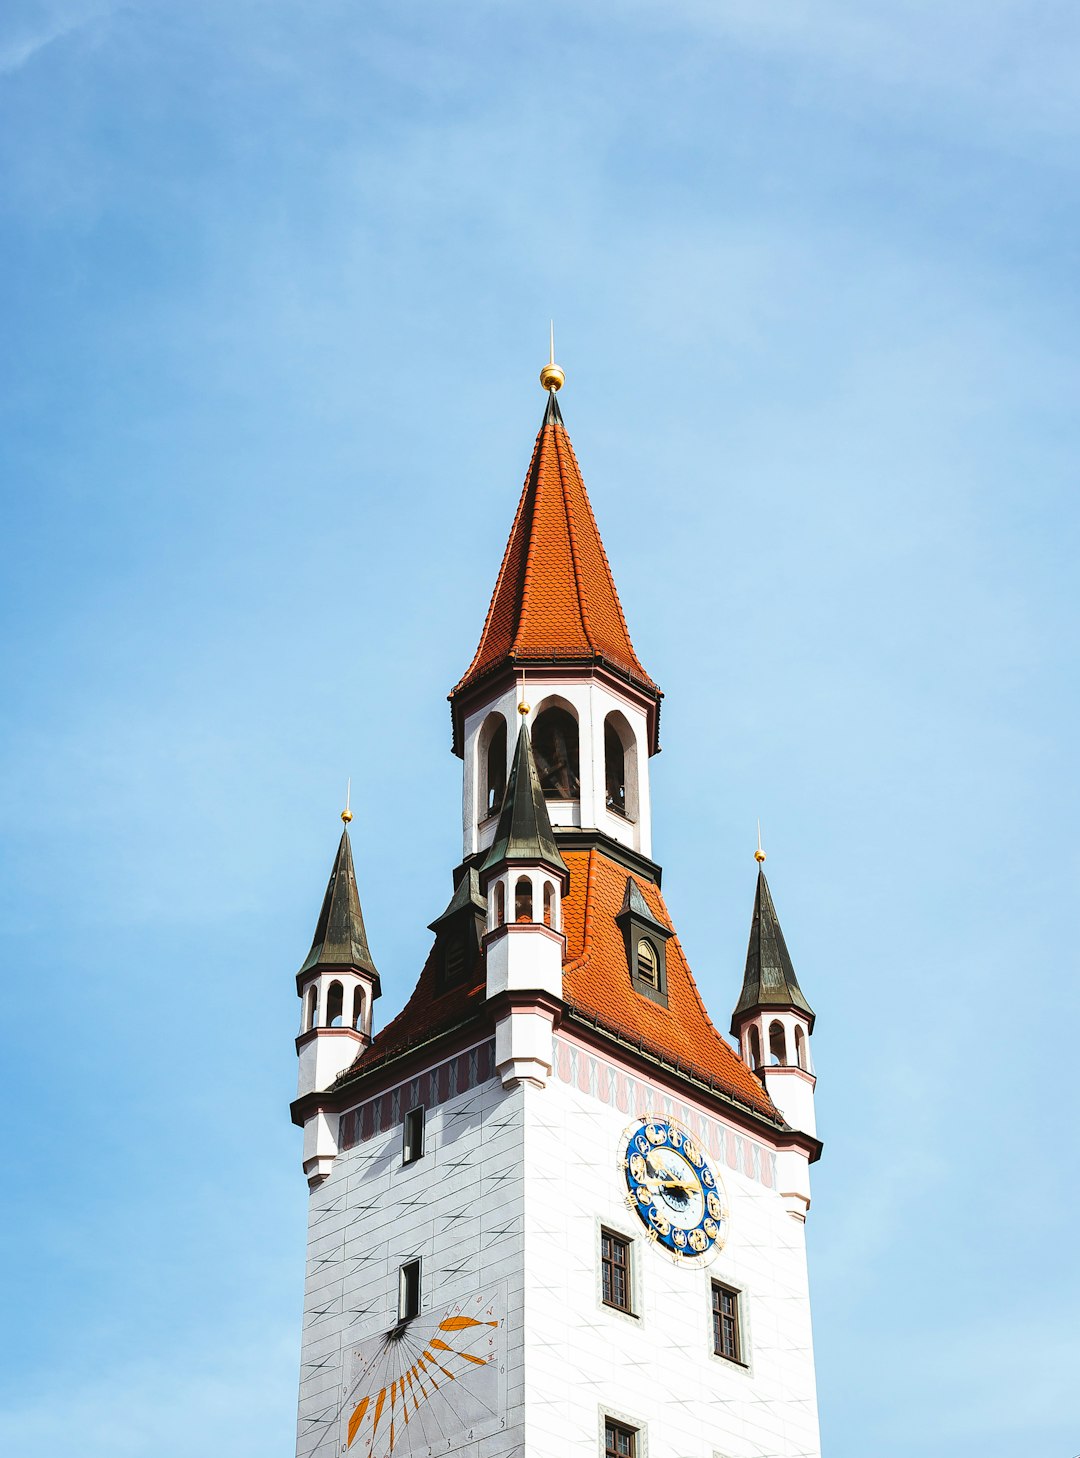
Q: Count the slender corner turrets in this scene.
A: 3